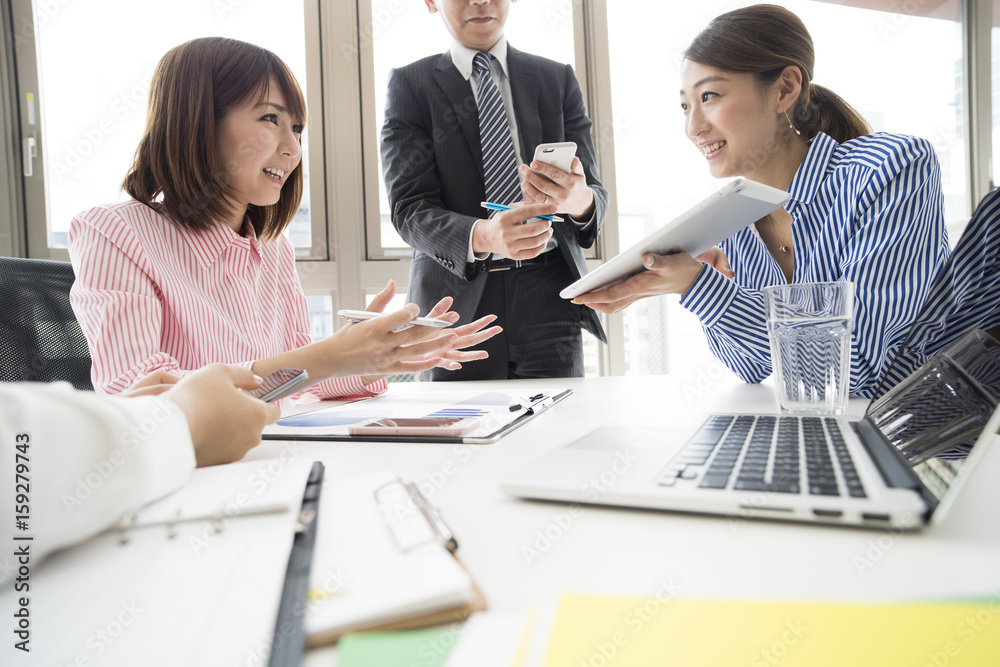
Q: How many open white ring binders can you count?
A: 1